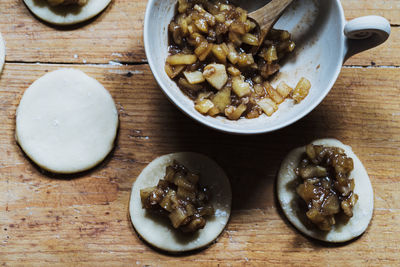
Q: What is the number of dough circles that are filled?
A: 3